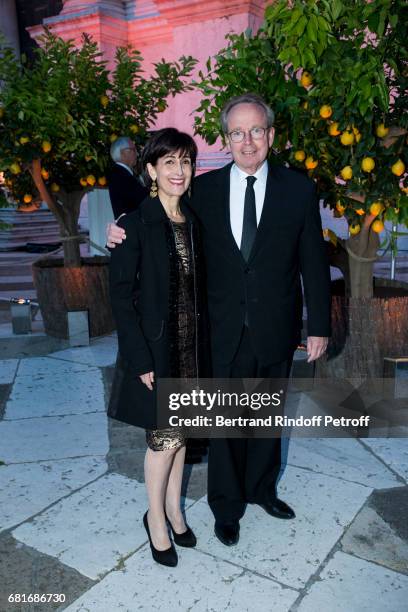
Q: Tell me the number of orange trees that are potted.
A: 2